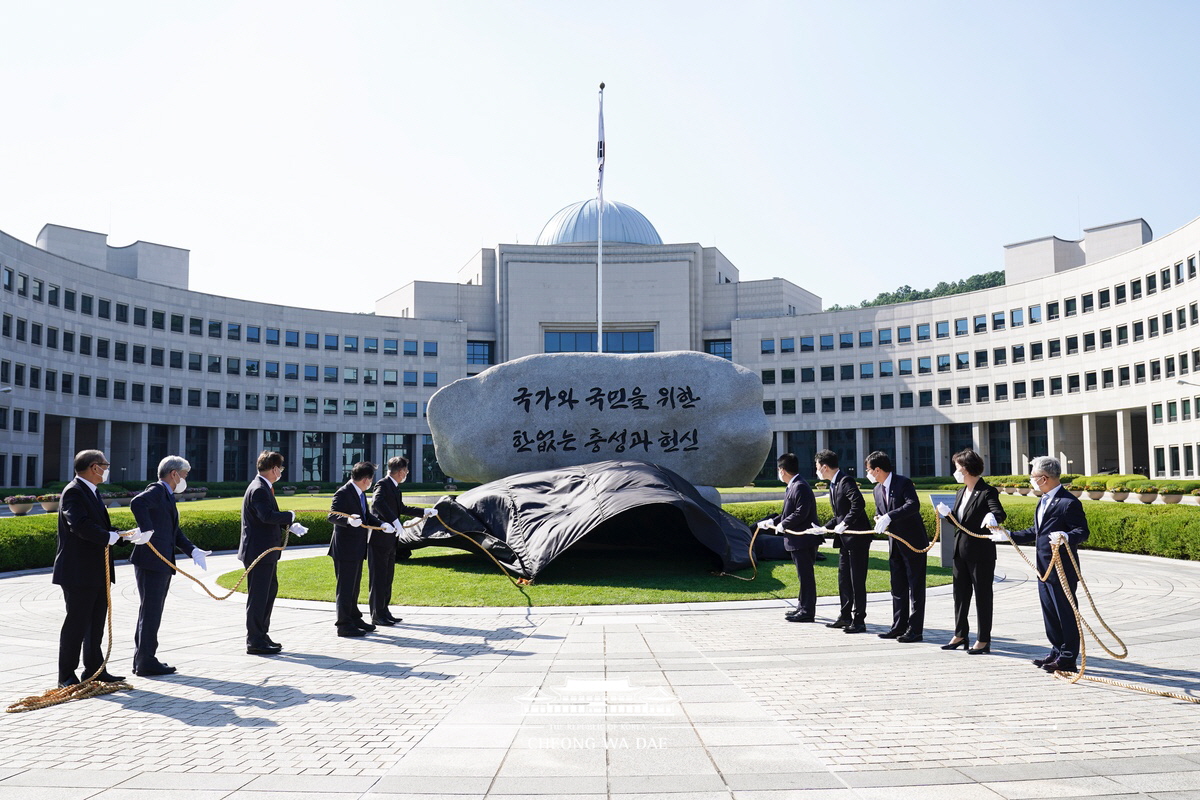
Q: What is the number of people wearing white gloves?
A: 10